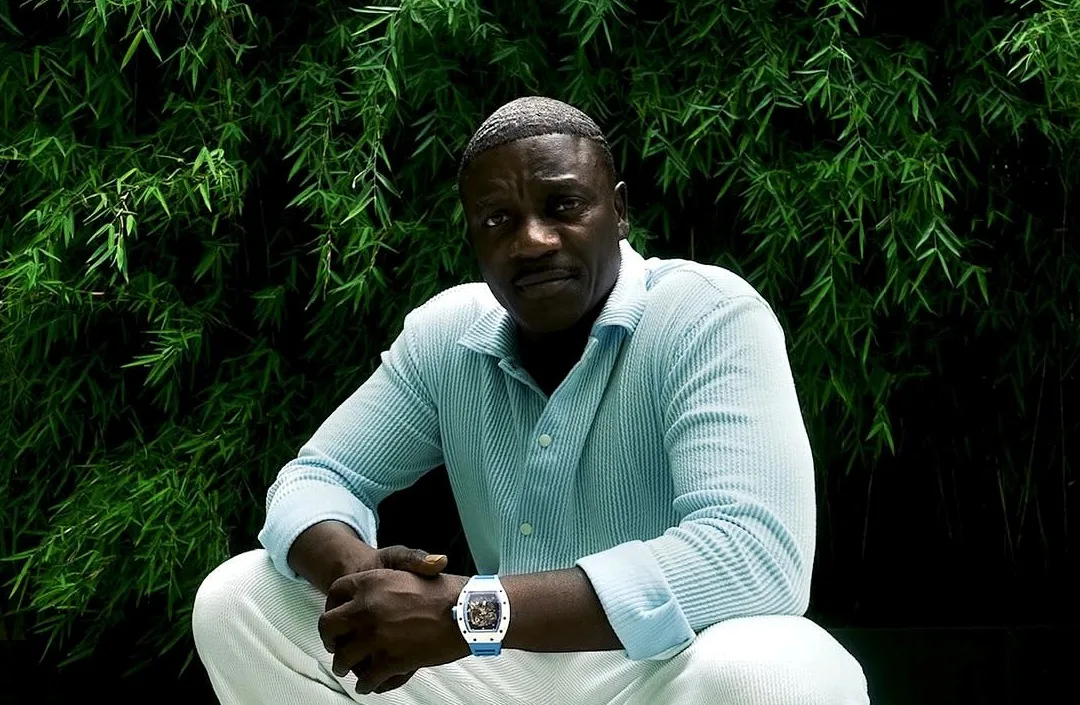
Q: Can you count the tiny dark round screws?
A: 10